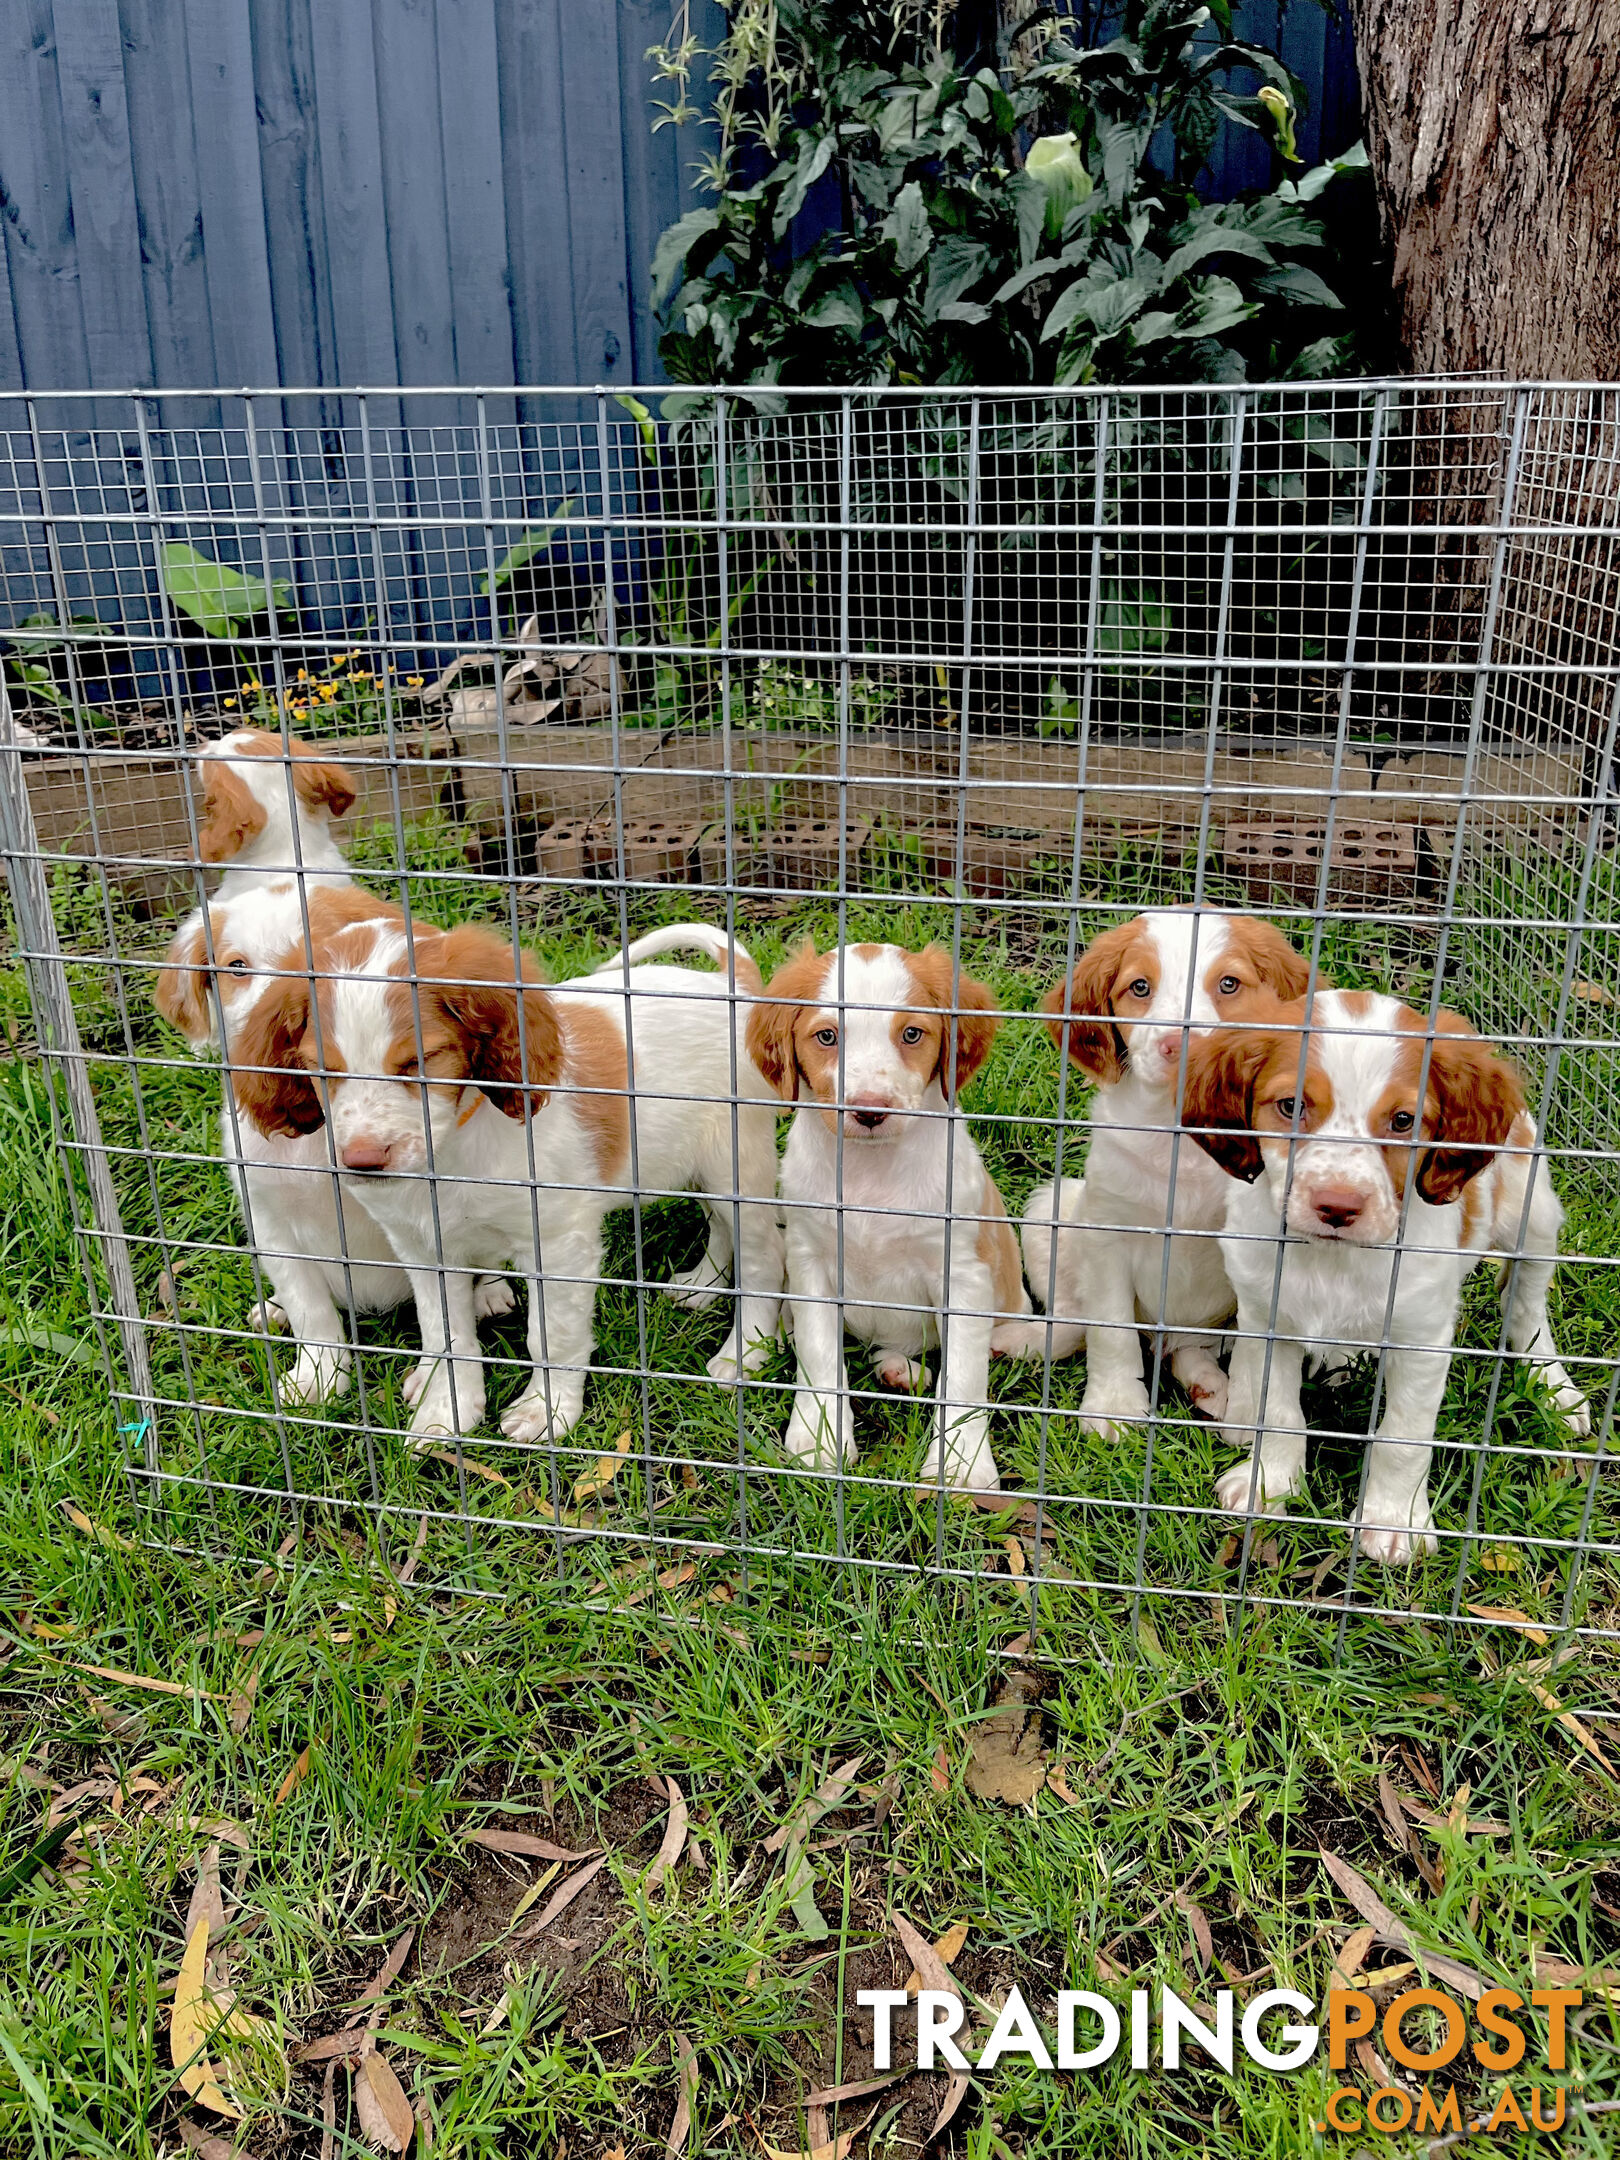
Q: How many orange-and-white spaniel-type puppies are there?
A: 6